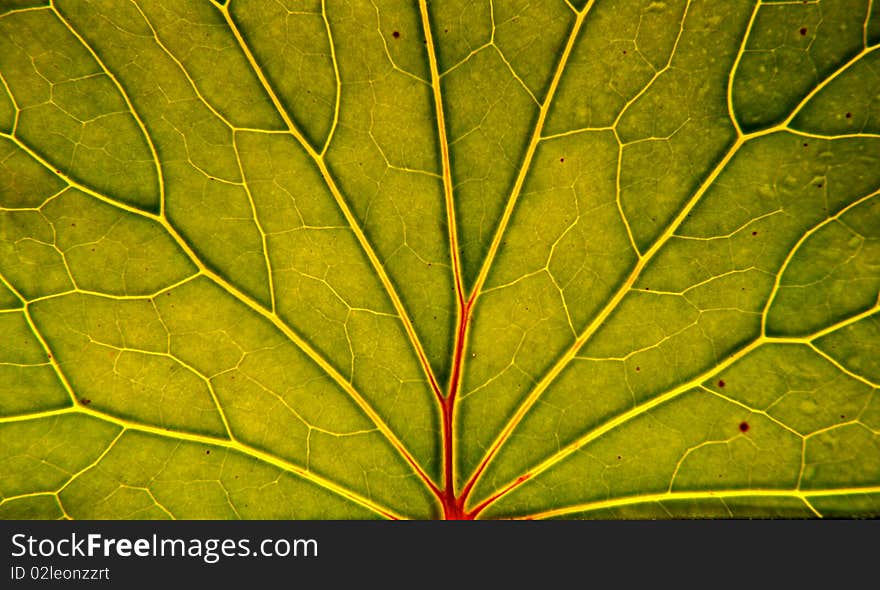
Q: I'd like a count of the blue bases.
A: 0